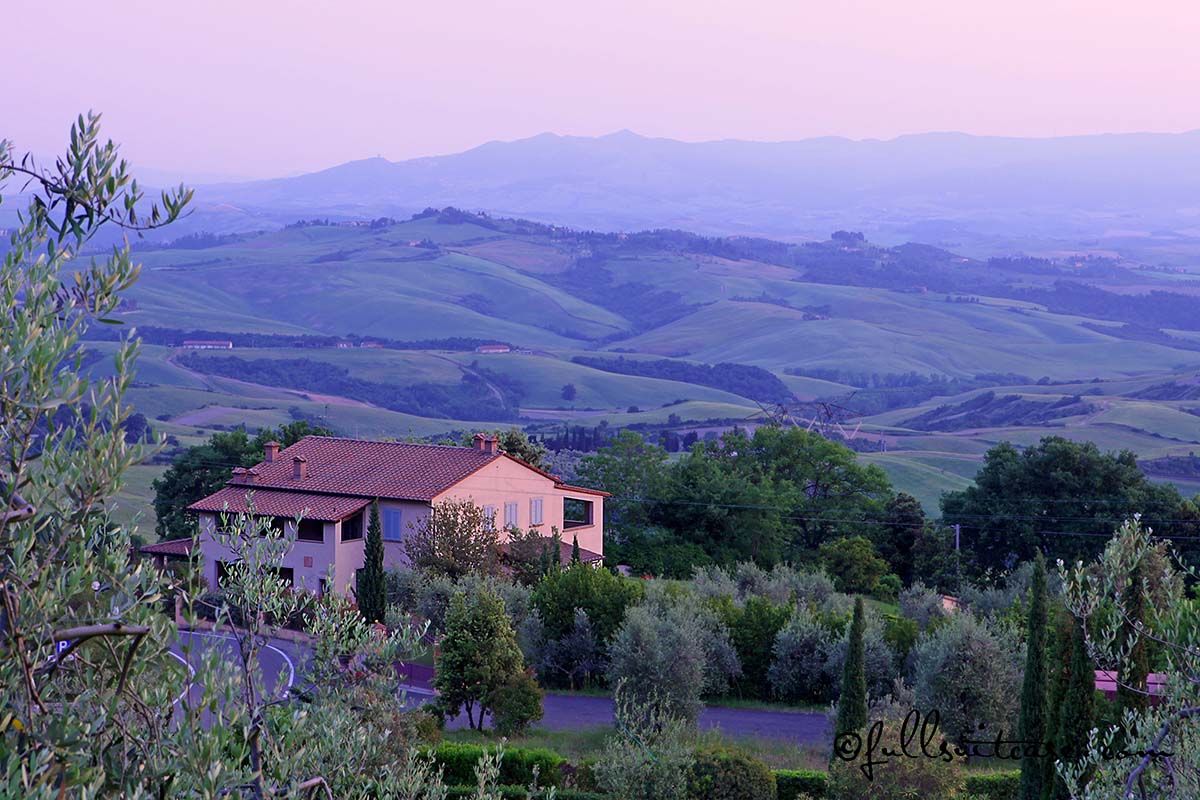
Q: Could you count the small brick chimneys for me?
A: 6